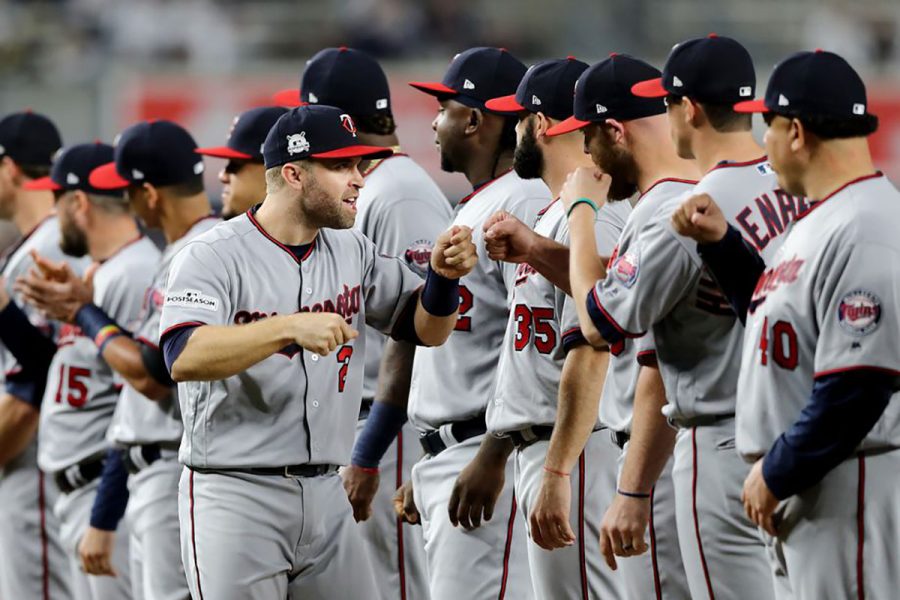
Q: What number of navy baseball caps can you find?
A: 11